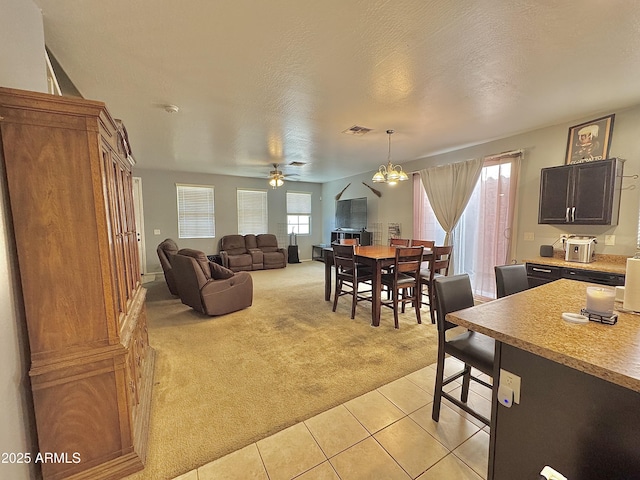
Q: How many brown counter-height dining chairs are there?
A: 6